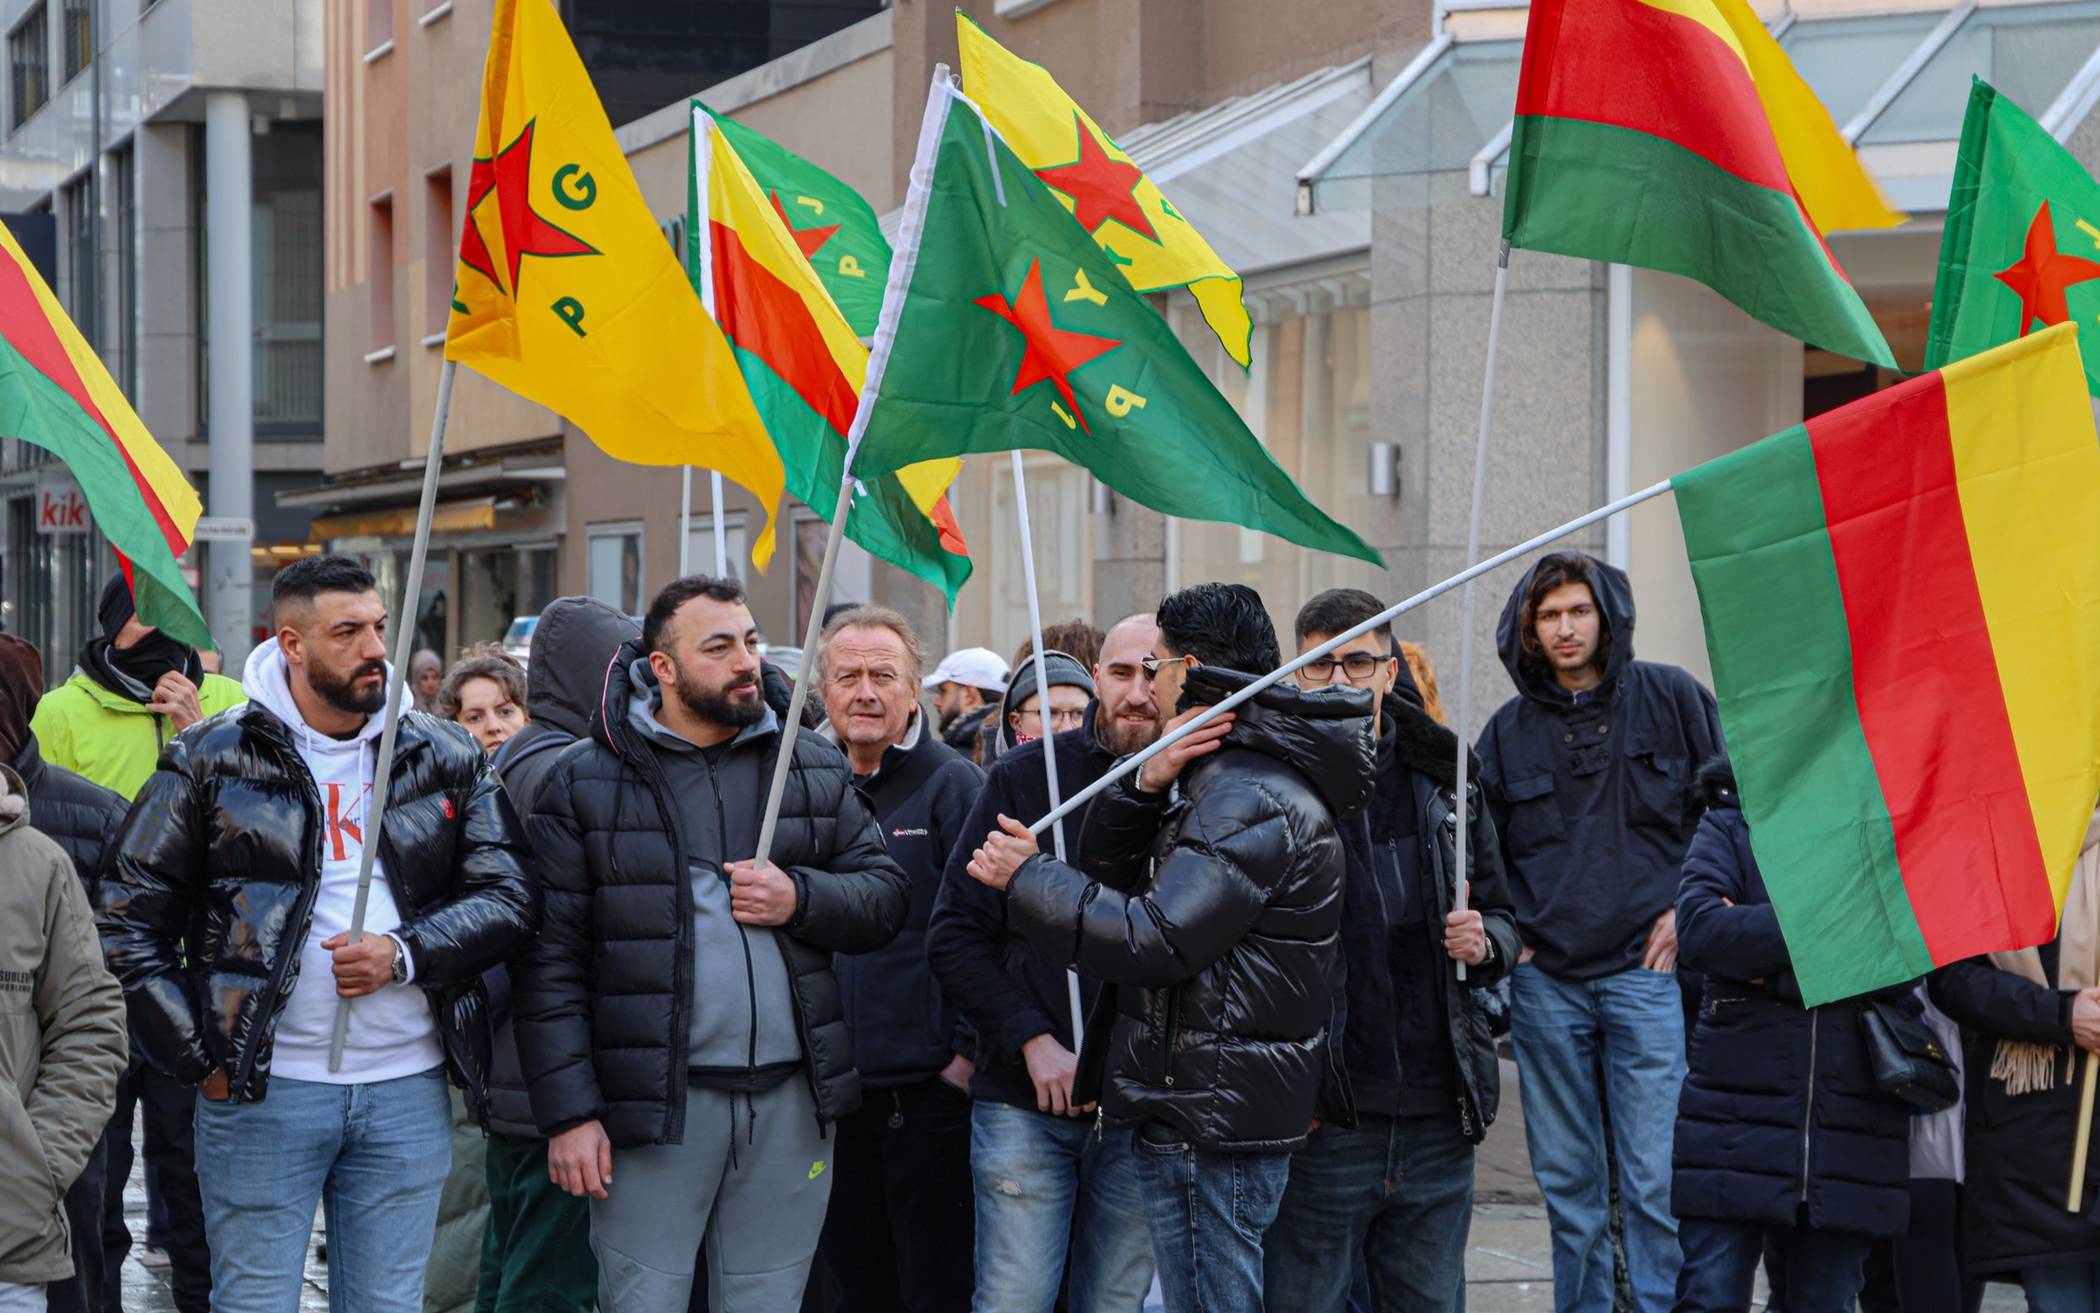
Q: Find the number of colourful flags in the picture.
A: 9